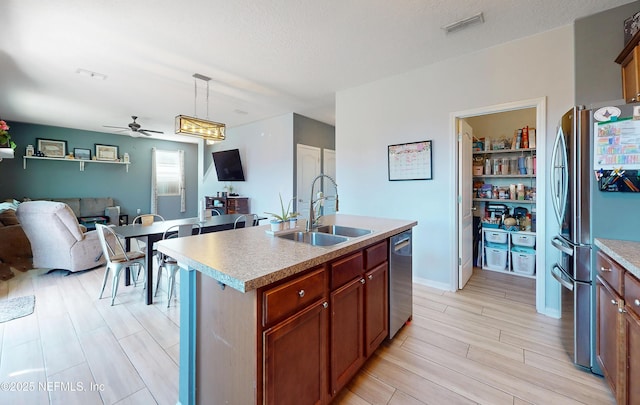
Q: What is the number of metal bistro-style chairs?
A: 5